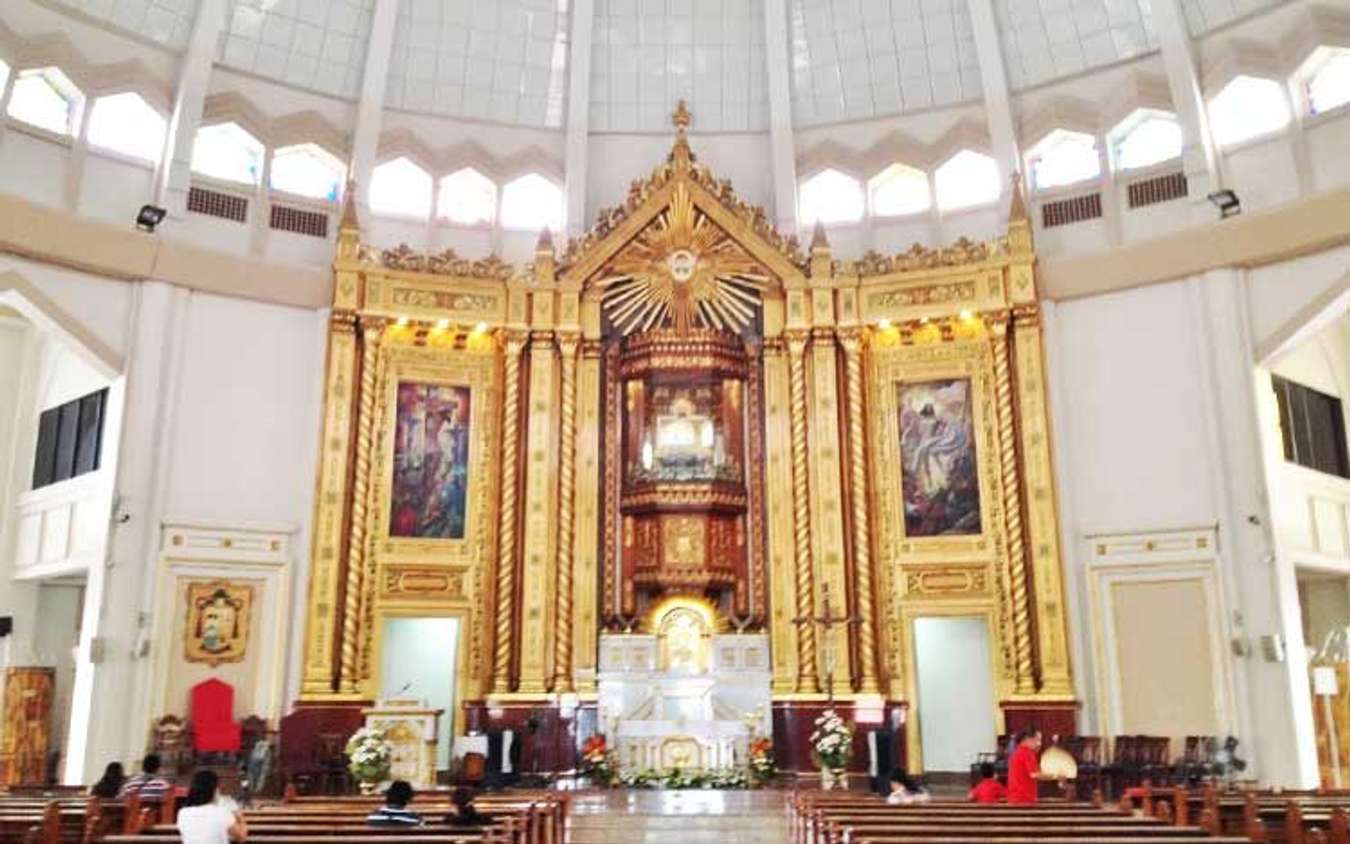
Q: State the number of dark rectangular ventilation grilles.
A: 4